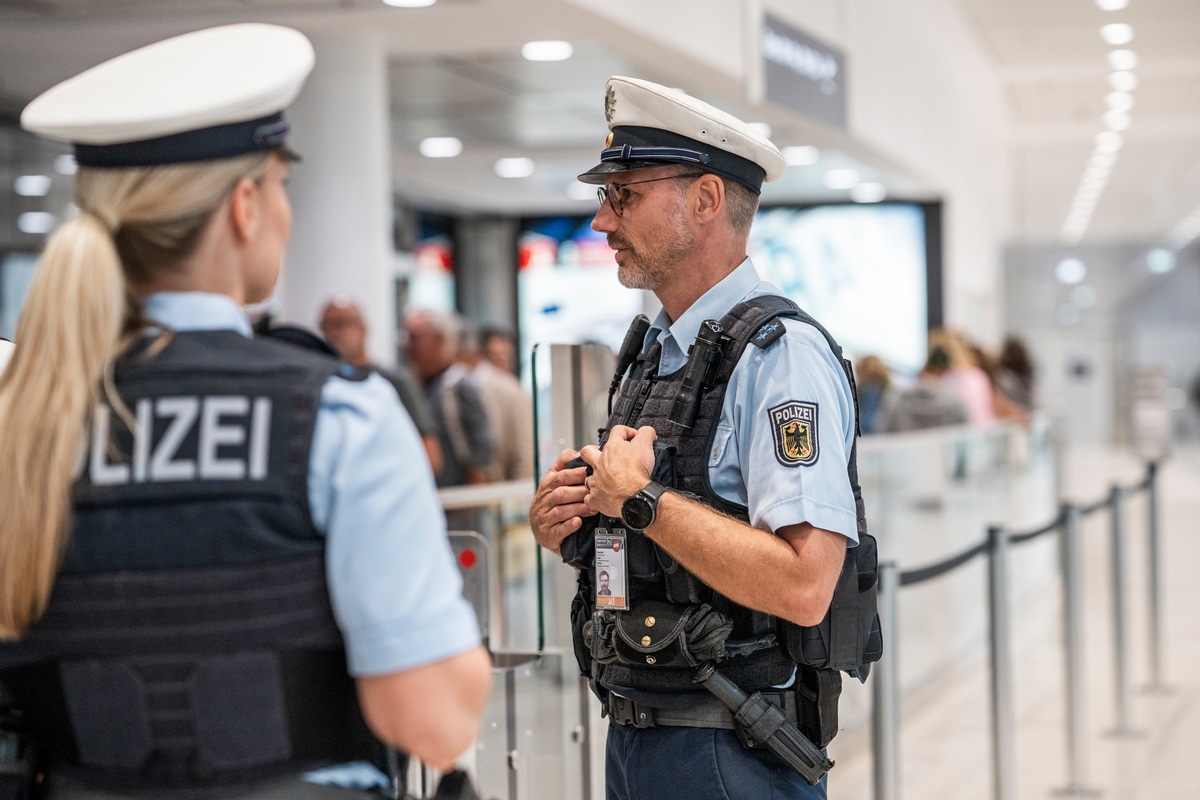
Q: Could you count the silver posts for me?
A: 5